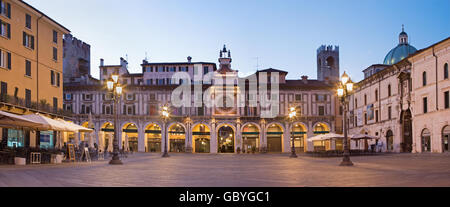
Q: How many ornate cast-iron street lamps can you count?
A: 4